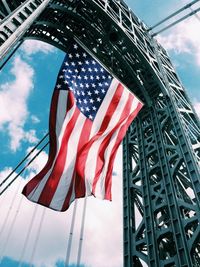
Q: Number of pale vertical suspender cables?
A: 6